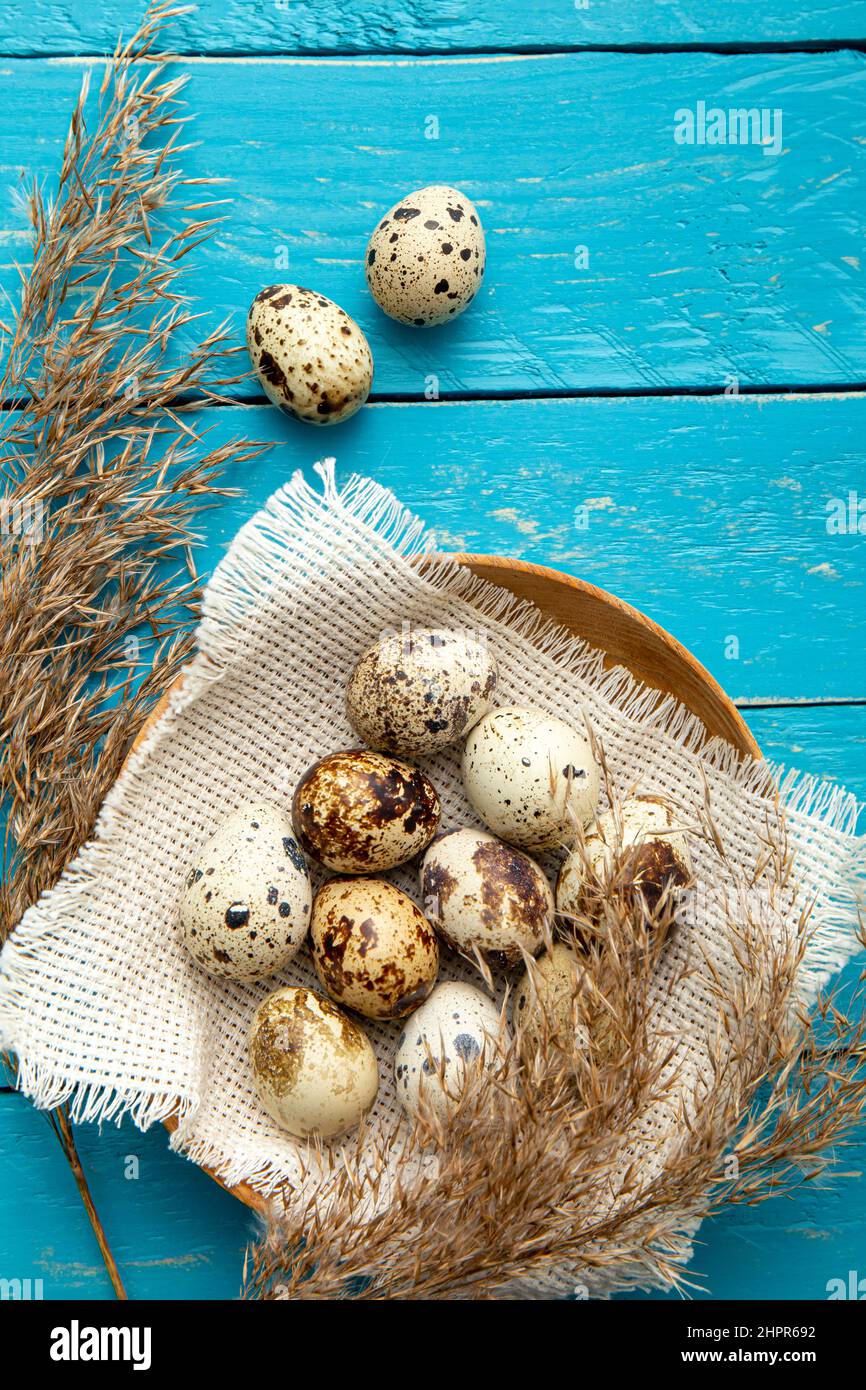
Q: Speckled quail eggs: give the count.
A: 12